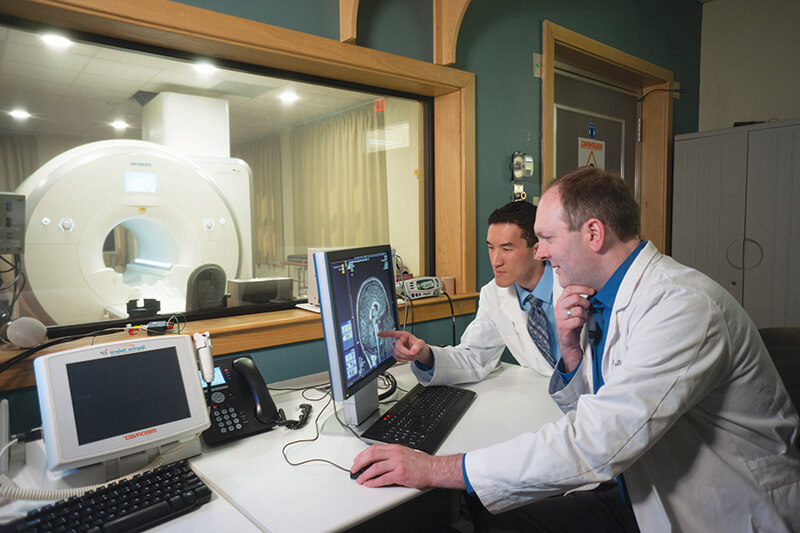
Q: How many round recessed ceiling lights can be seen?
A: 5